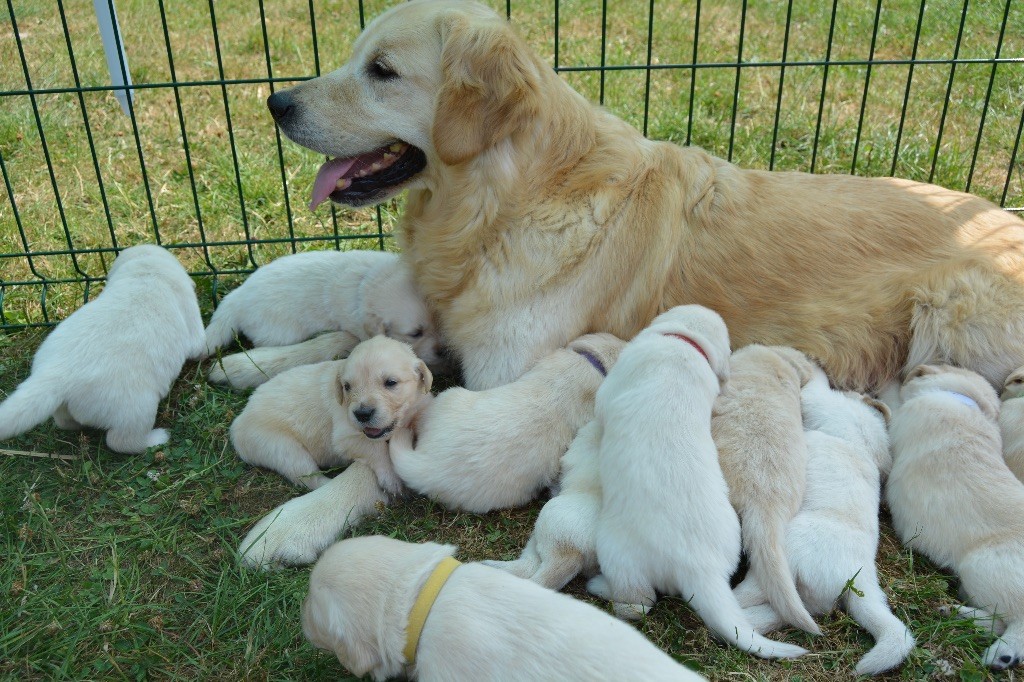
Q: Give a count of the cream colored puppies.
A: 11